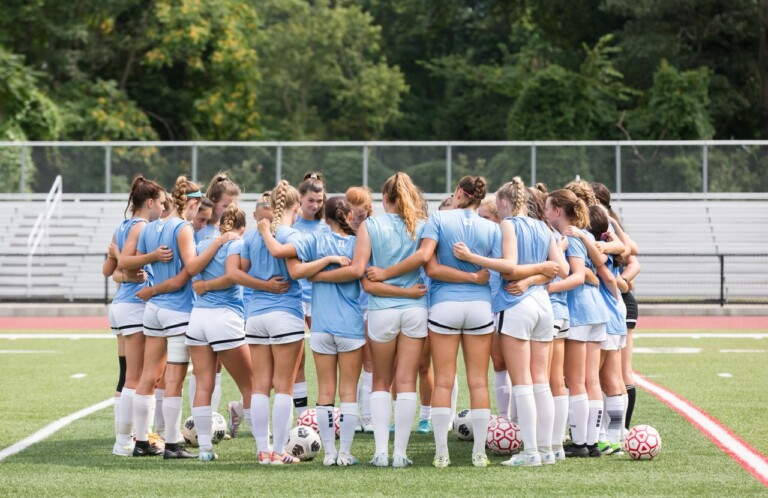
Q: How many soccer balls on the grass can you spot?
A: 6